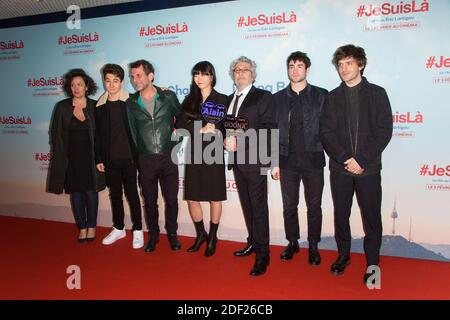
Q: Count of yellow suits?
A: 0